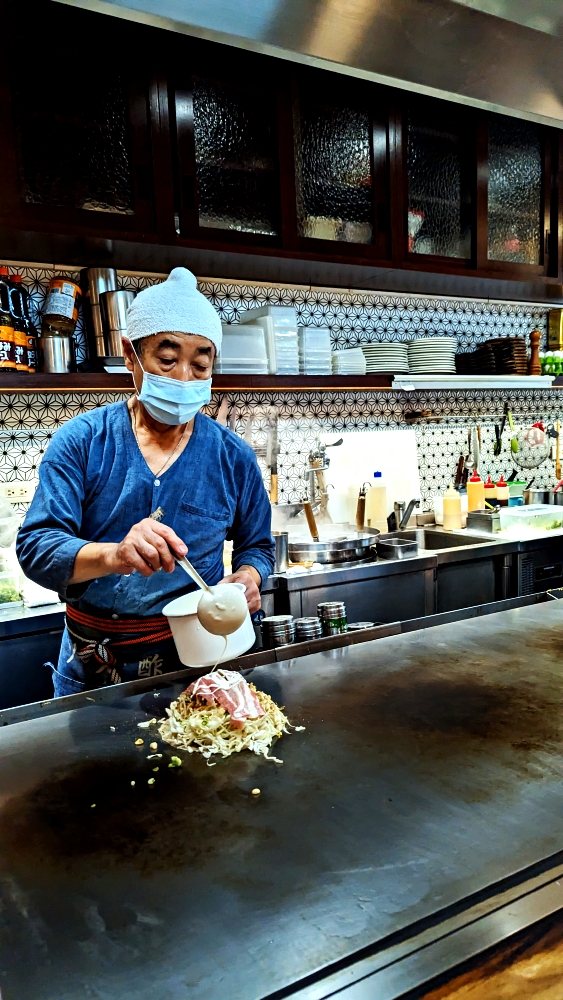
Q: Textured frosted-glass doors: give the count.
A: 5